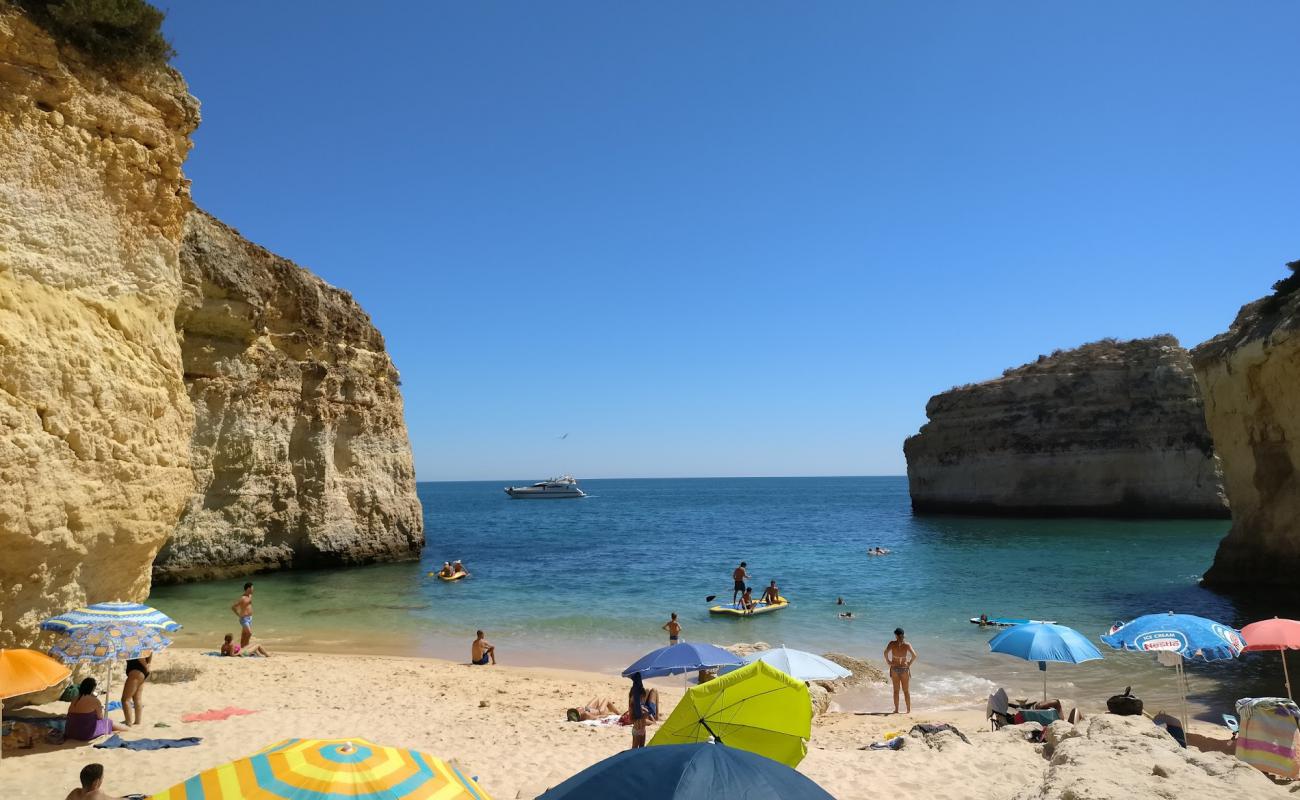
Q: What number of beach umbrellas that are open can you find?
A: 11